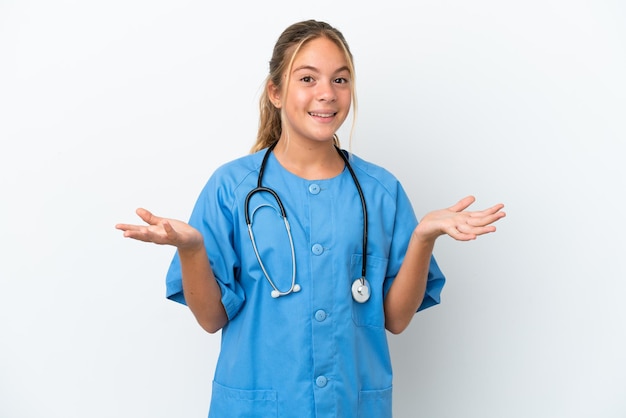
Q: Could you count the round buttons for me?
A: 4